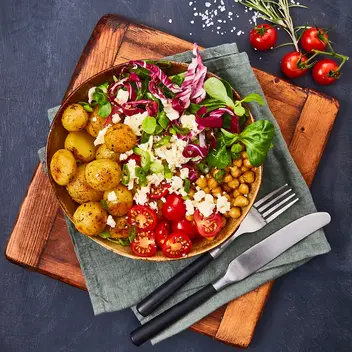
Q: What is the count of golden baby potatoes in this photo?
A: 11